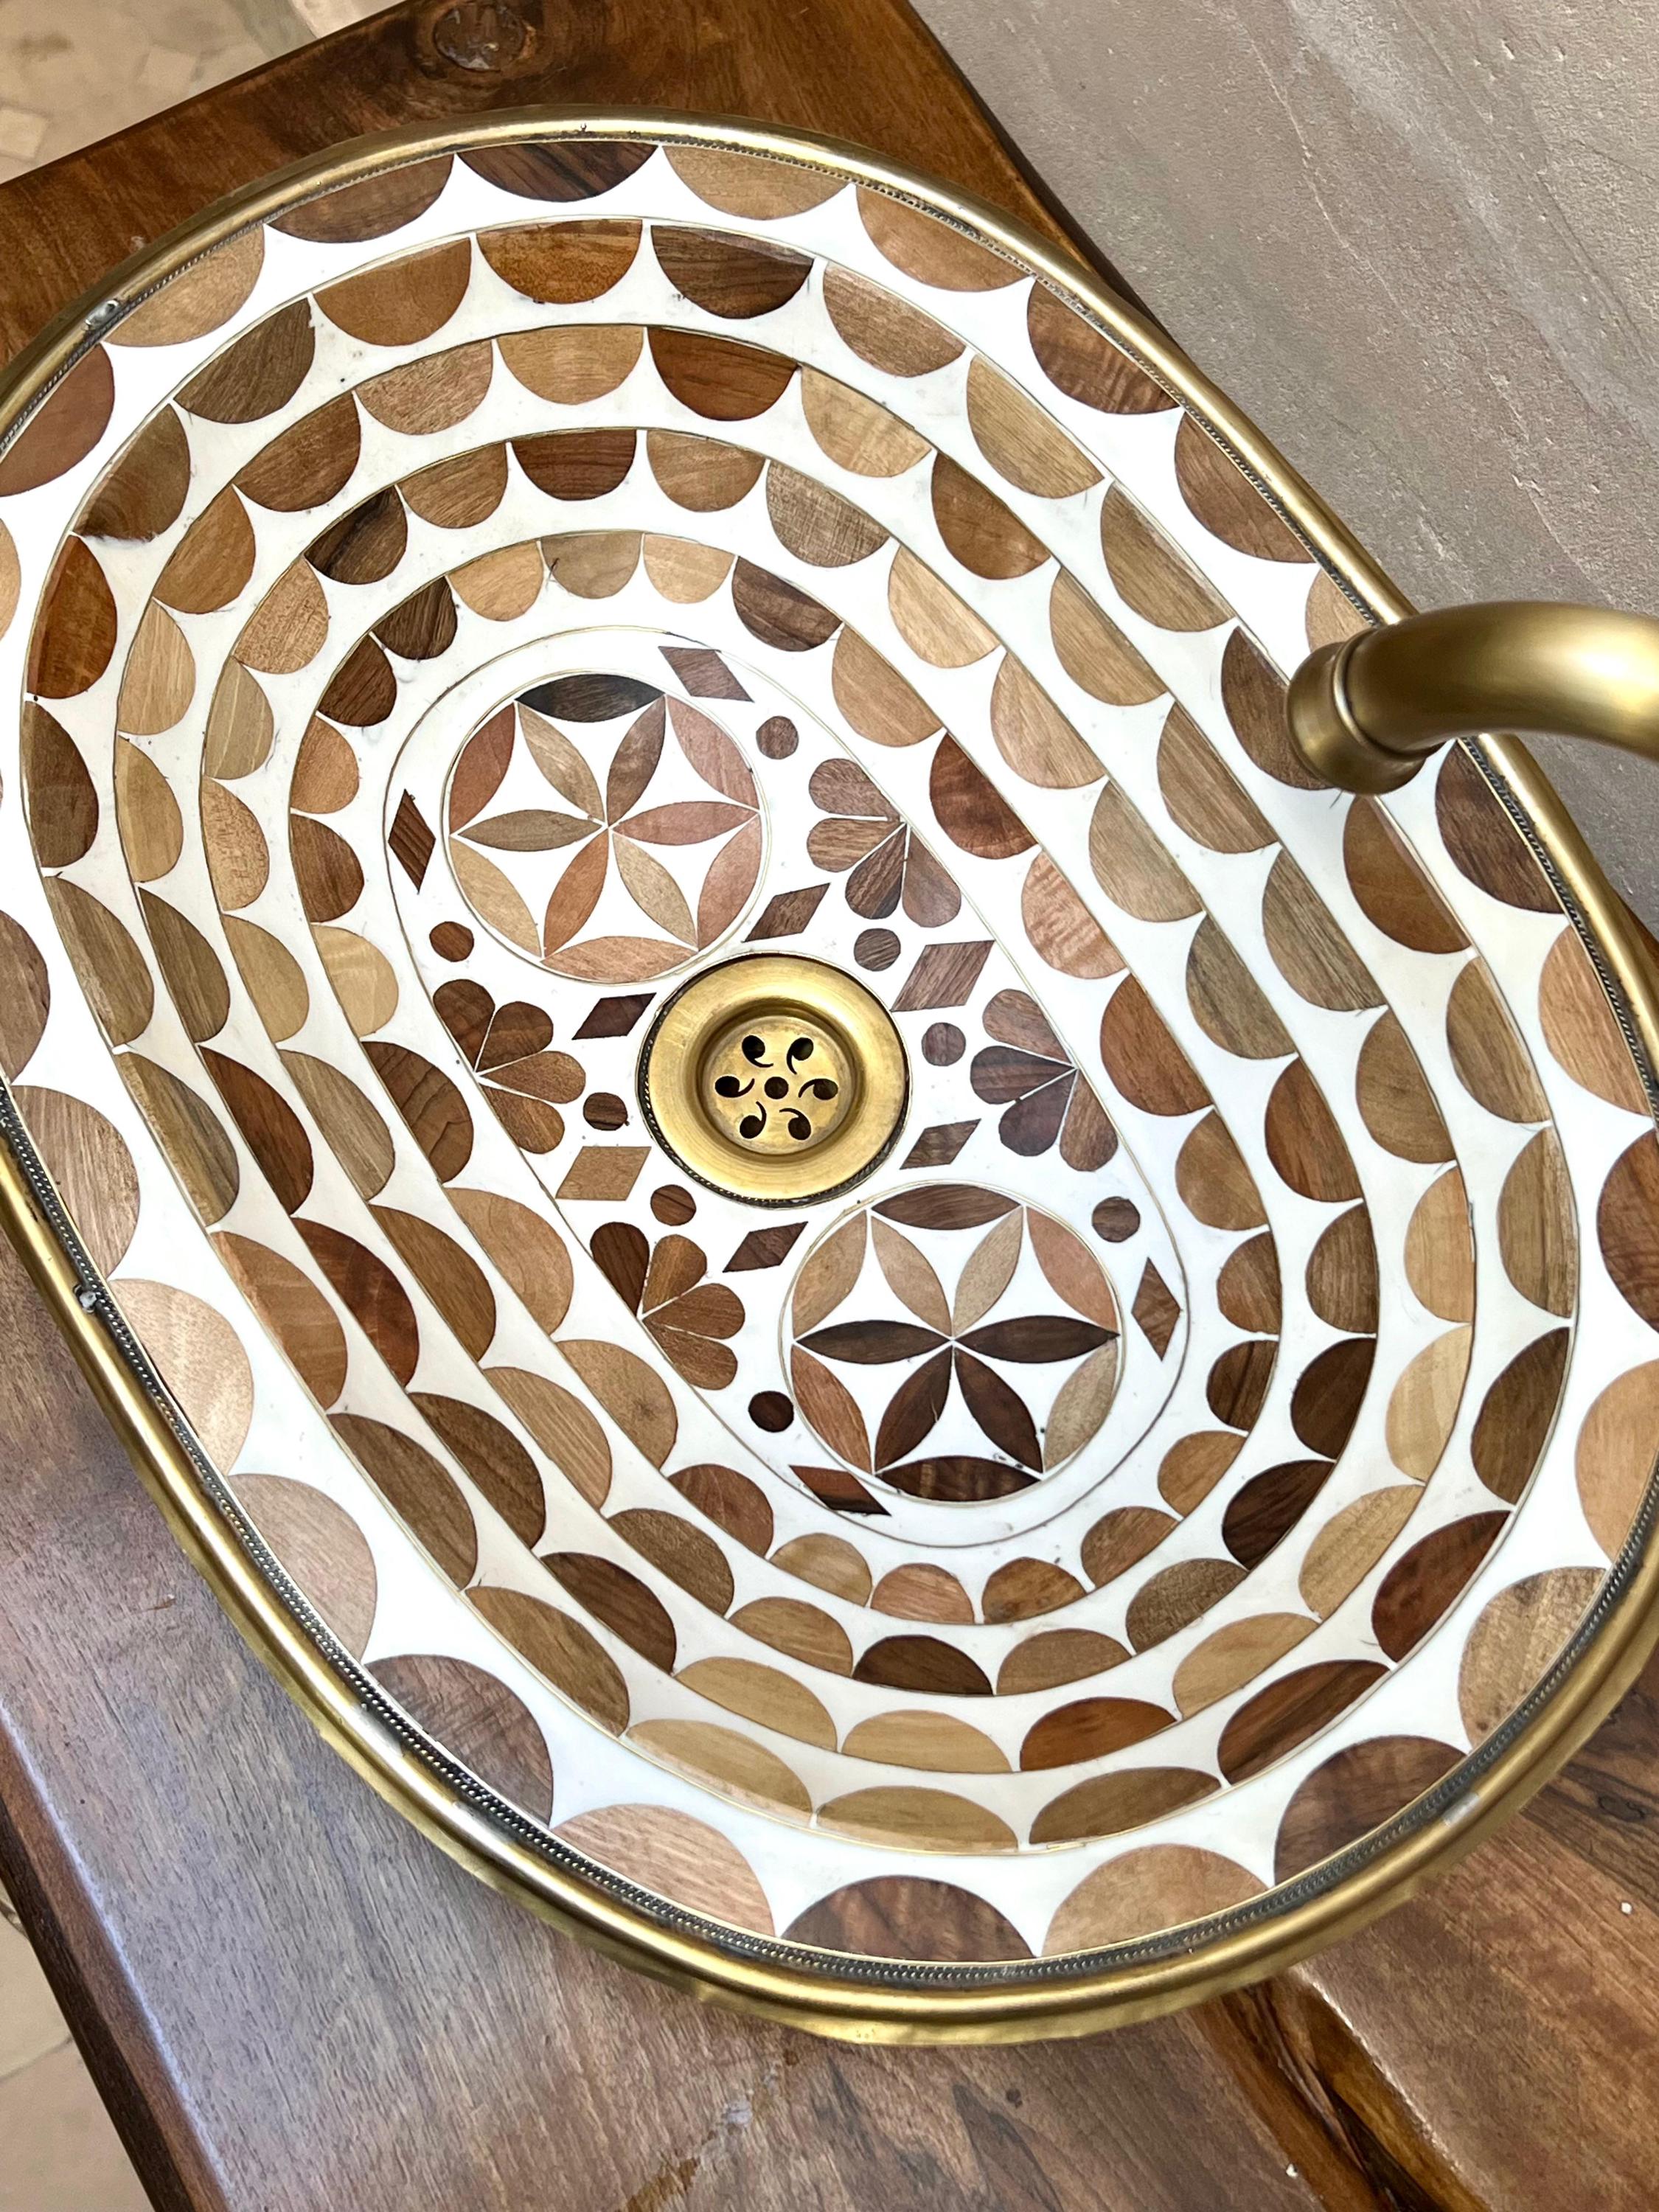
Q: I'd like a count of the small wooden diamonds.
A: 10